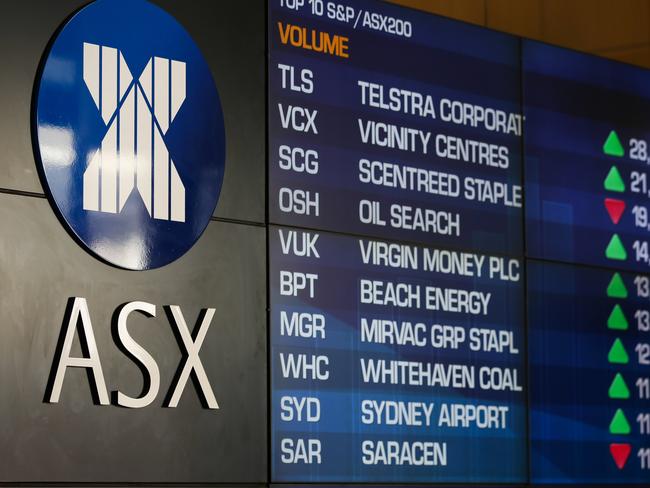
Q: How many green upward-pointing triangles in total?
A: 8